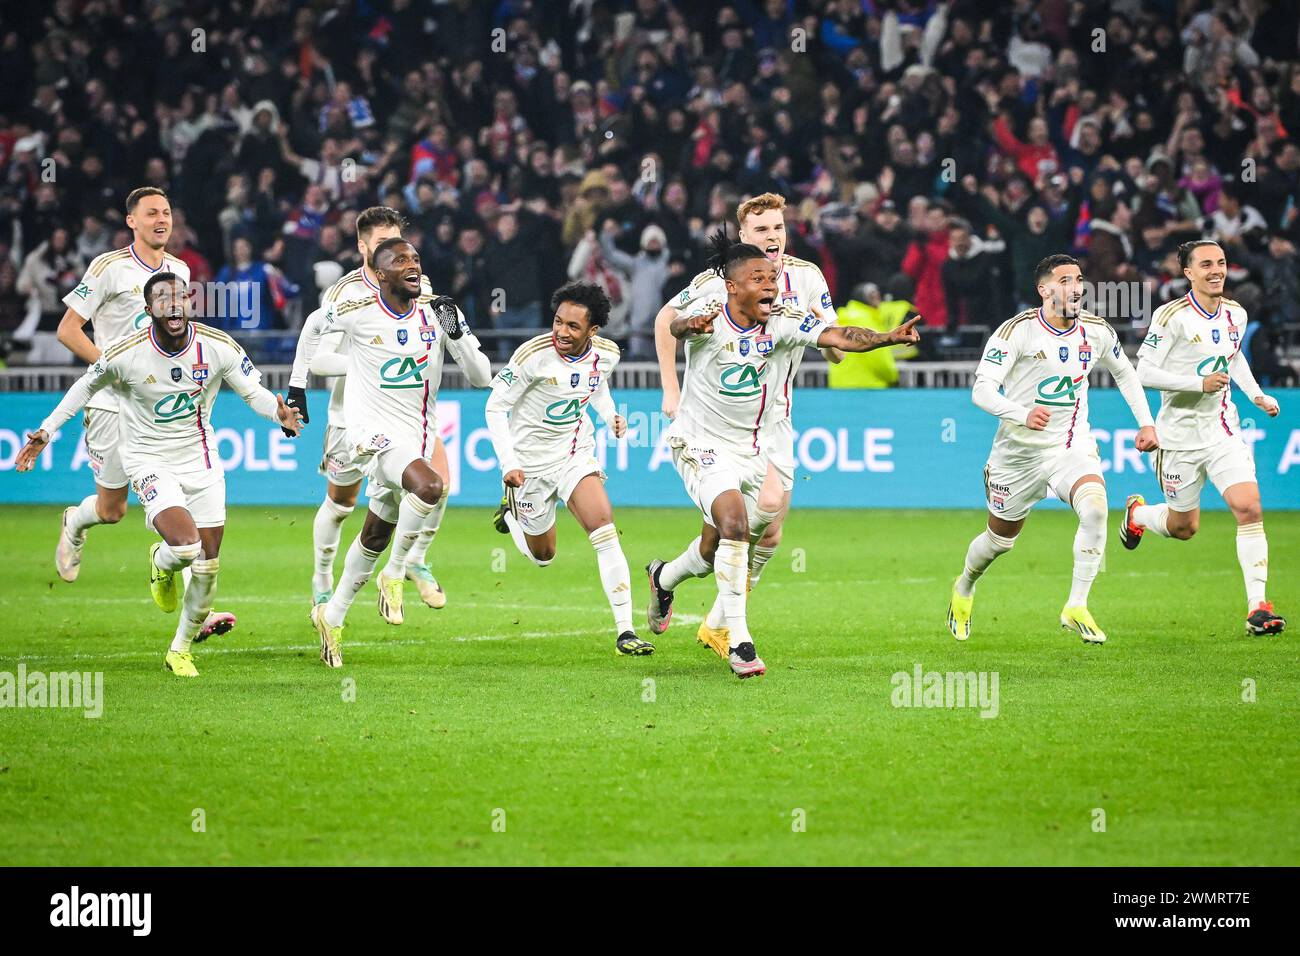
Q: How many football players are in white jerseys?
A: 9